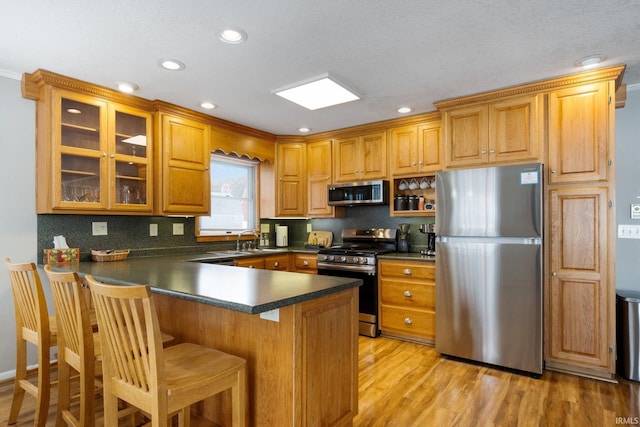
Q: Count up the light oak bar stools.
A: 3